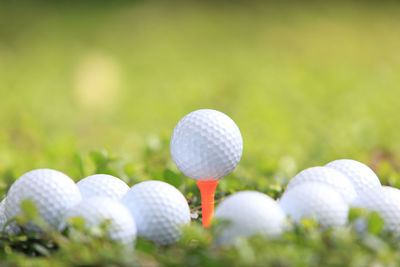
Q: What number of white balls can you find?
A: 11